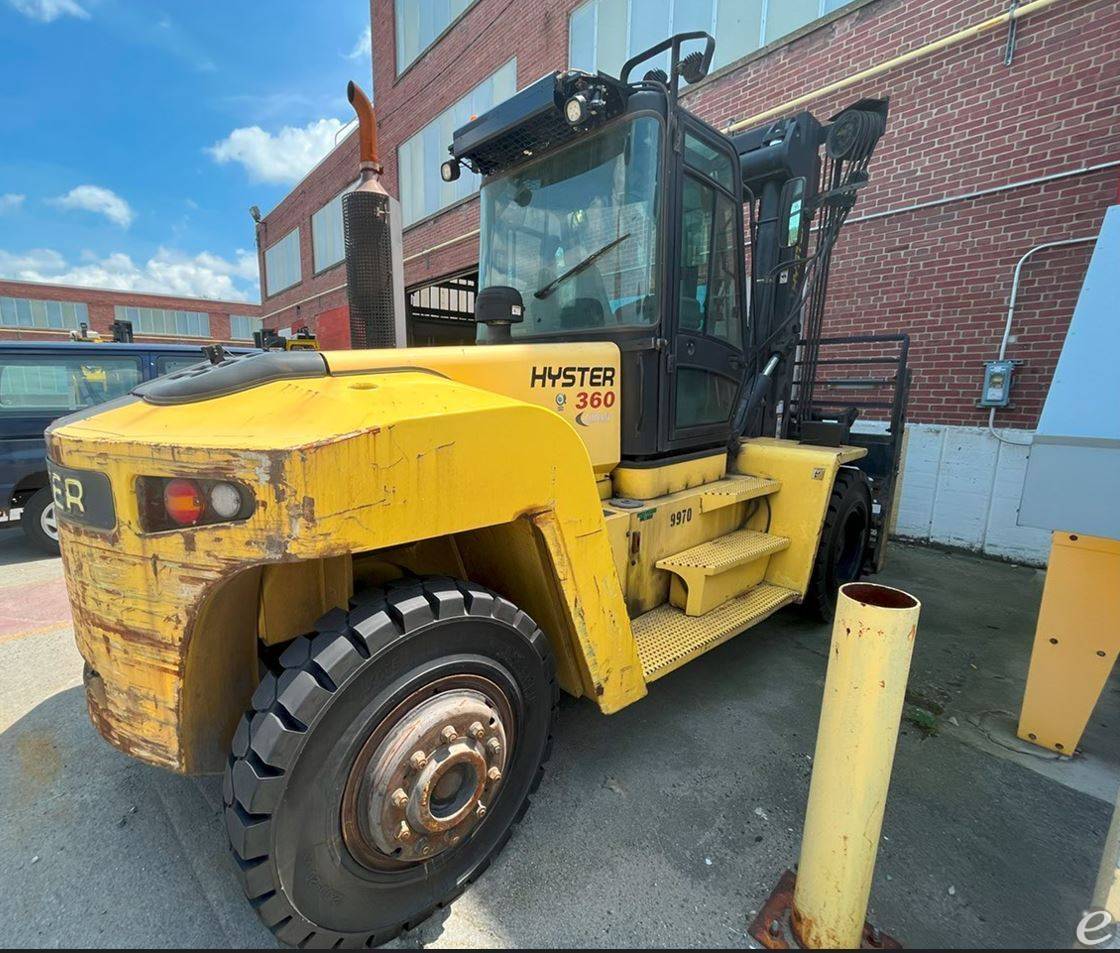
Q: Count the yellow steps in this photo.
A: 3